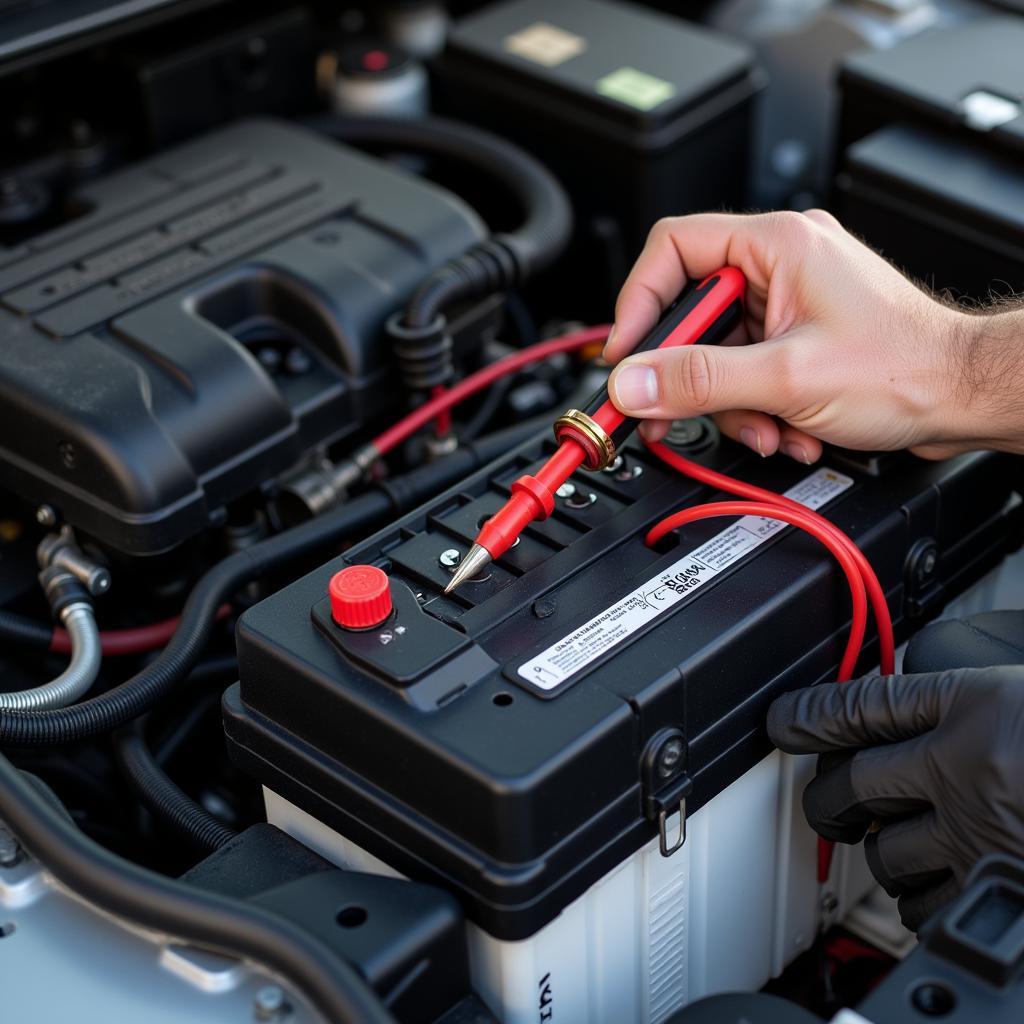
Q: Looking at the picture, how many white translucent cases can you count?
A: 1